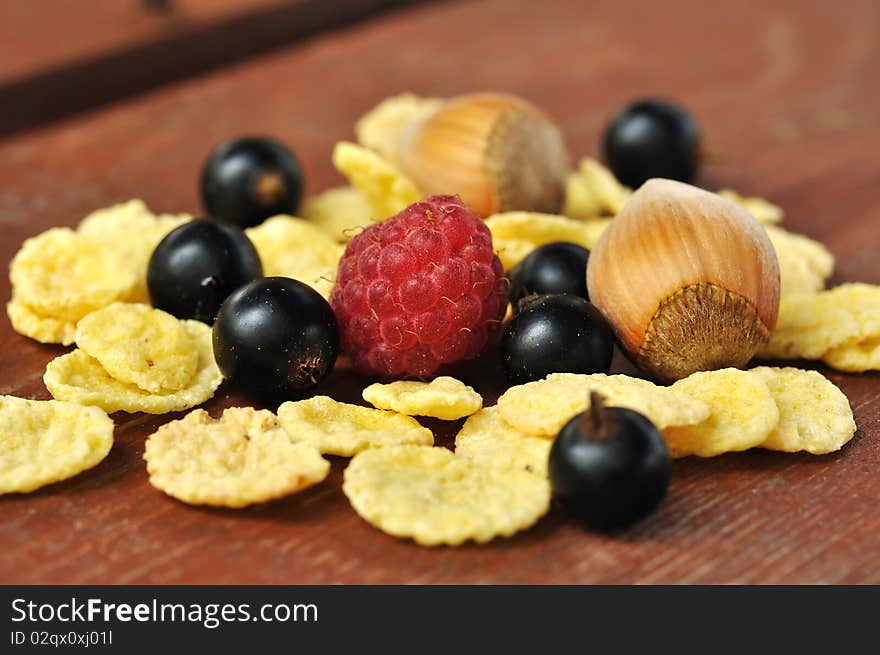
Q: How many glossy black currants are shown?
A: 7